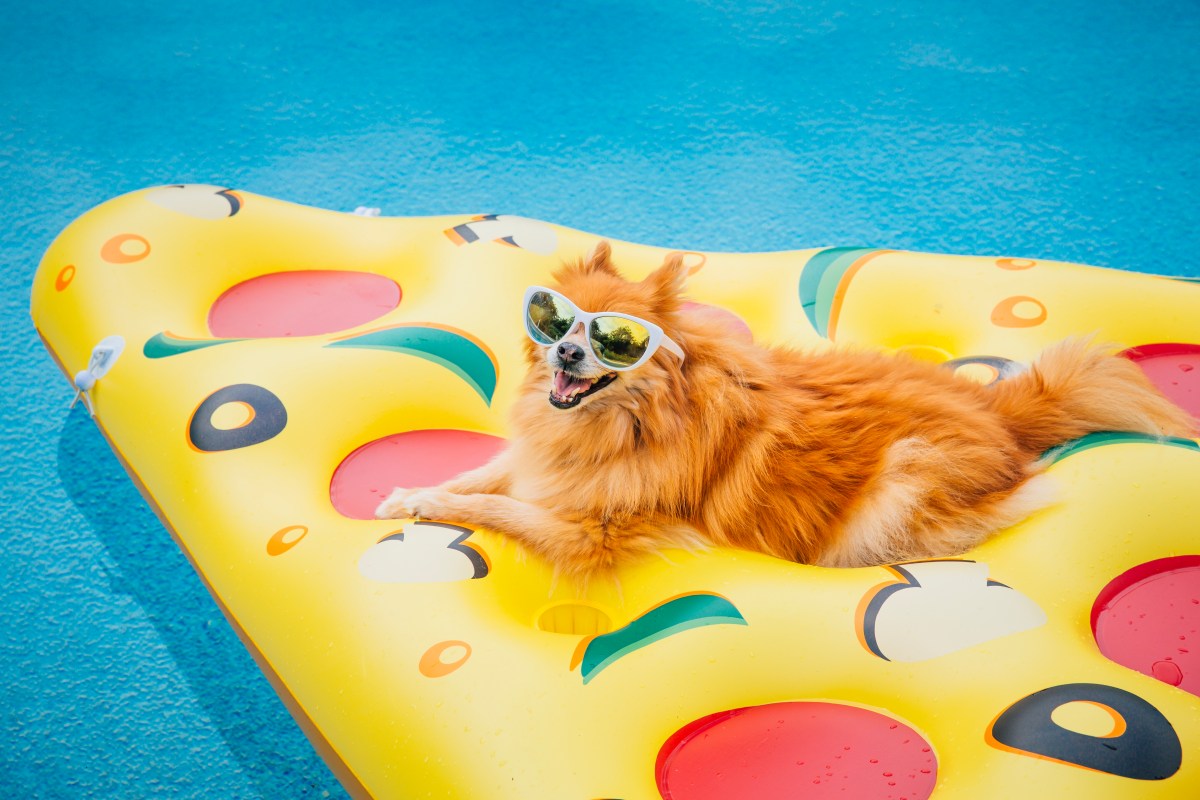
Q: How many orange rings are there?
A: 7